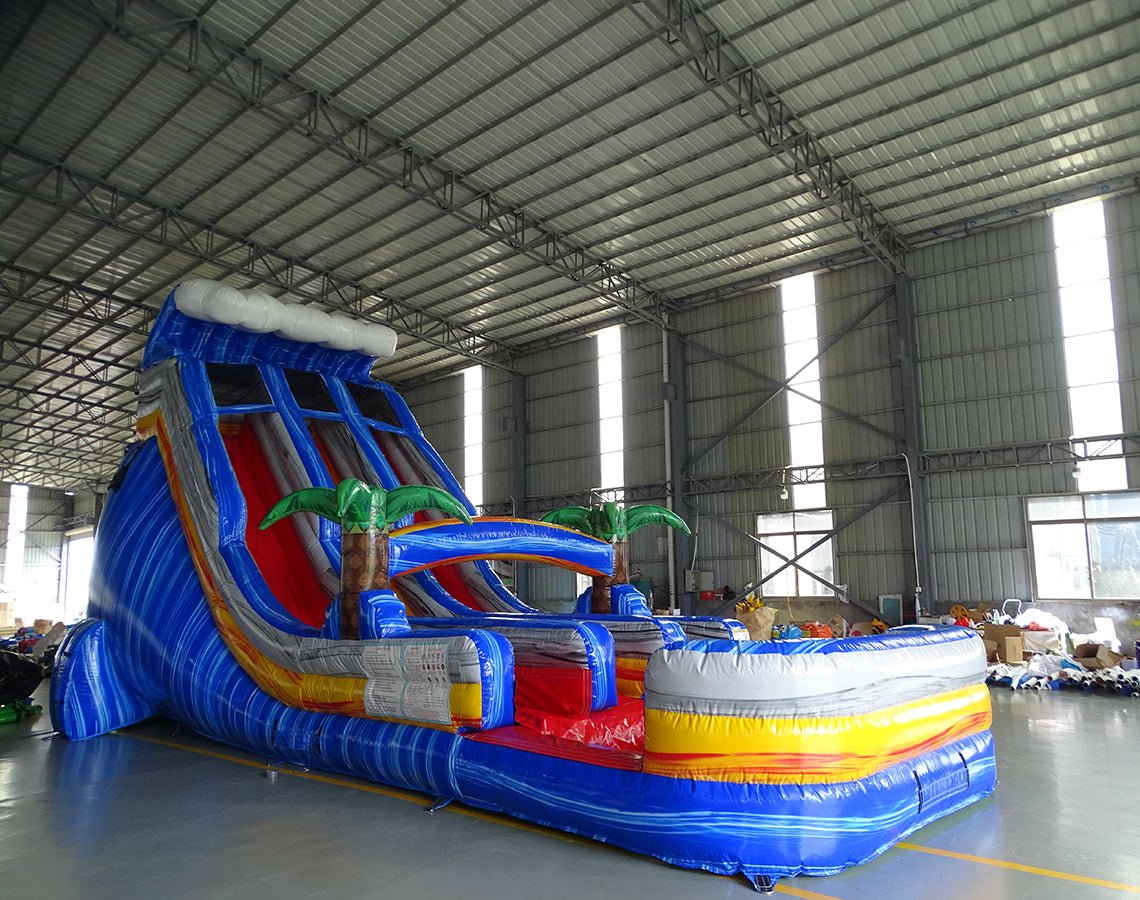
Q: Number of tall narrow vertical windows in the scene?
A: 5